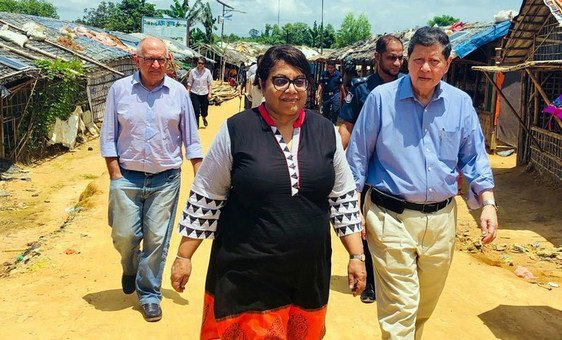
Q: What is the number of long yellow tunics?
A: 0